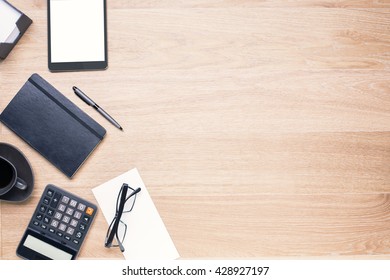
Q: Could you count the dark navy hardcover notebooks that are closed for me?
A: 1